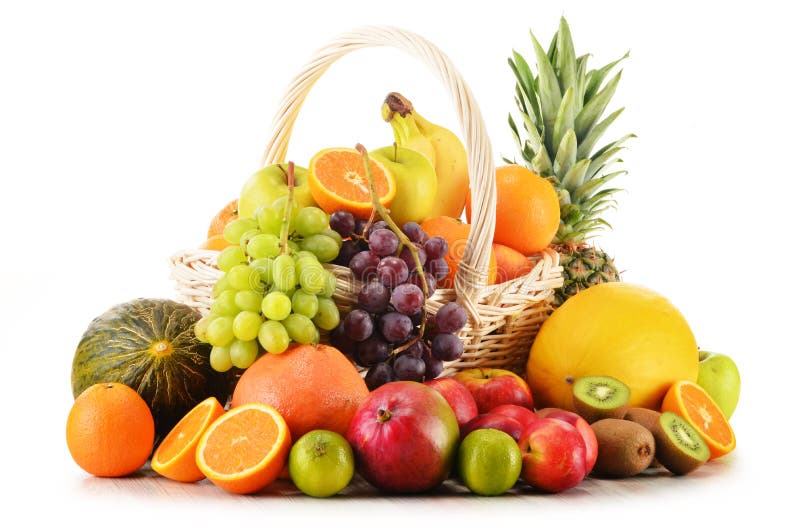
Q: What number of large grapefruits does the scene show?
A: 1